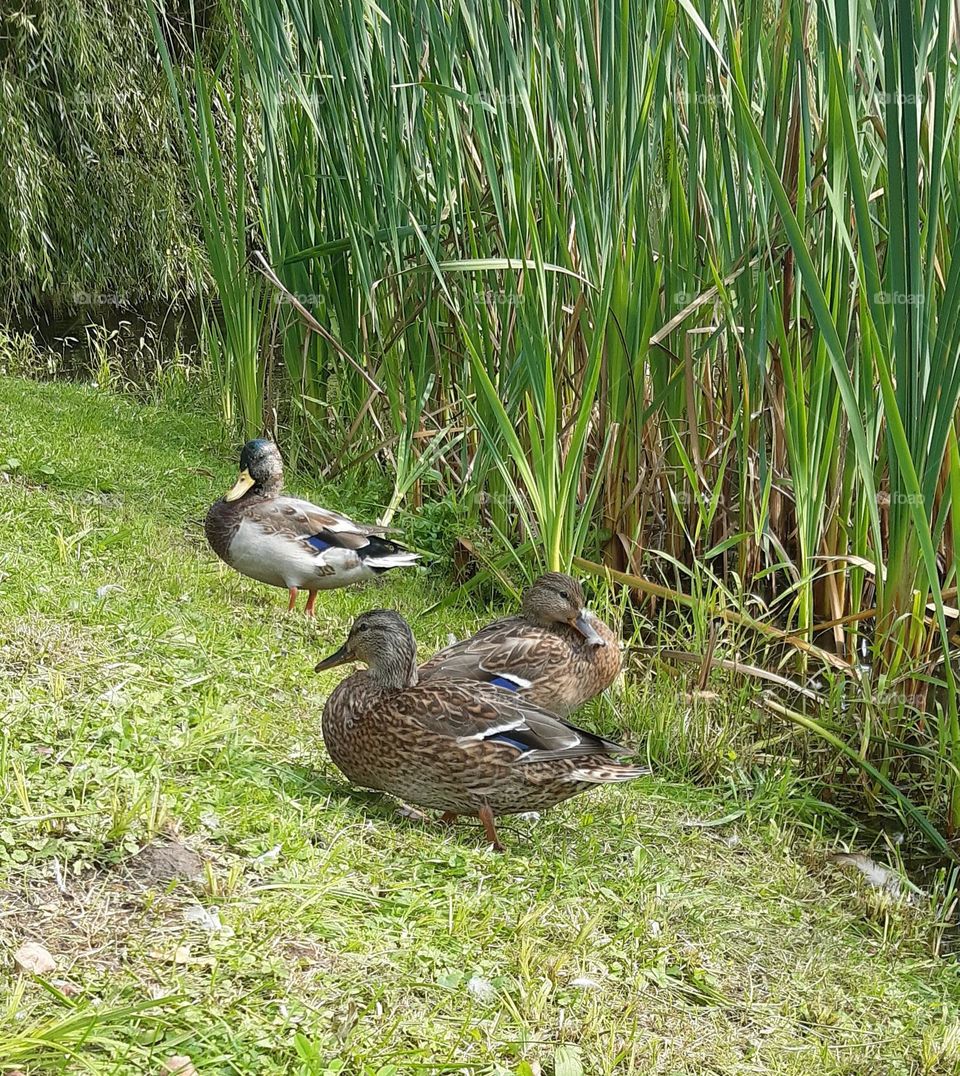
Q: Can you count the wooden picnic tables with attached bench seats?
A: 0